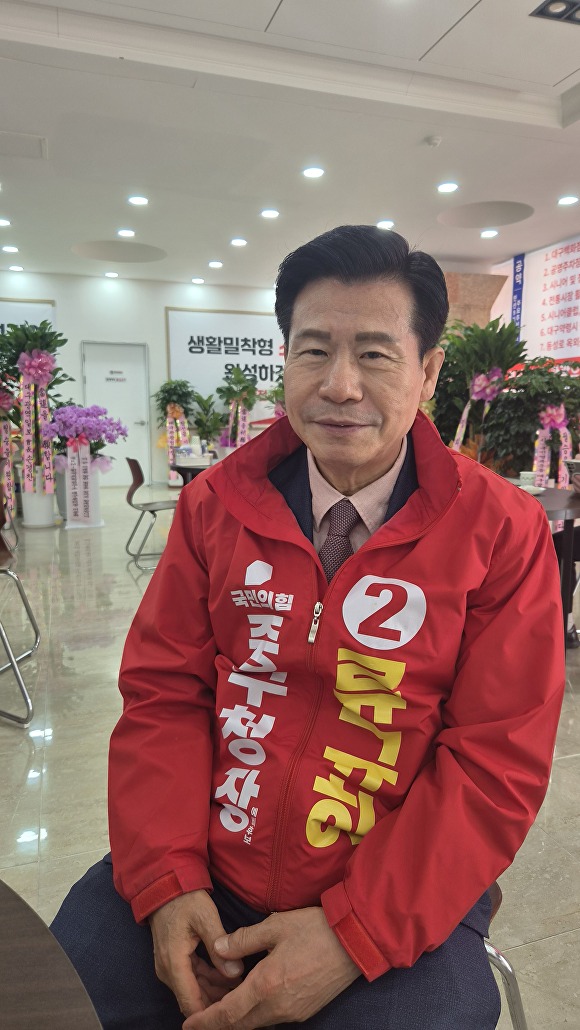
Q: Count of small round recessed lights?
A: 15